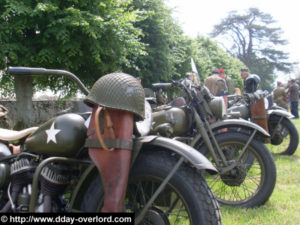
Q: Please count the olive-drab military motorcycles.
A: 3